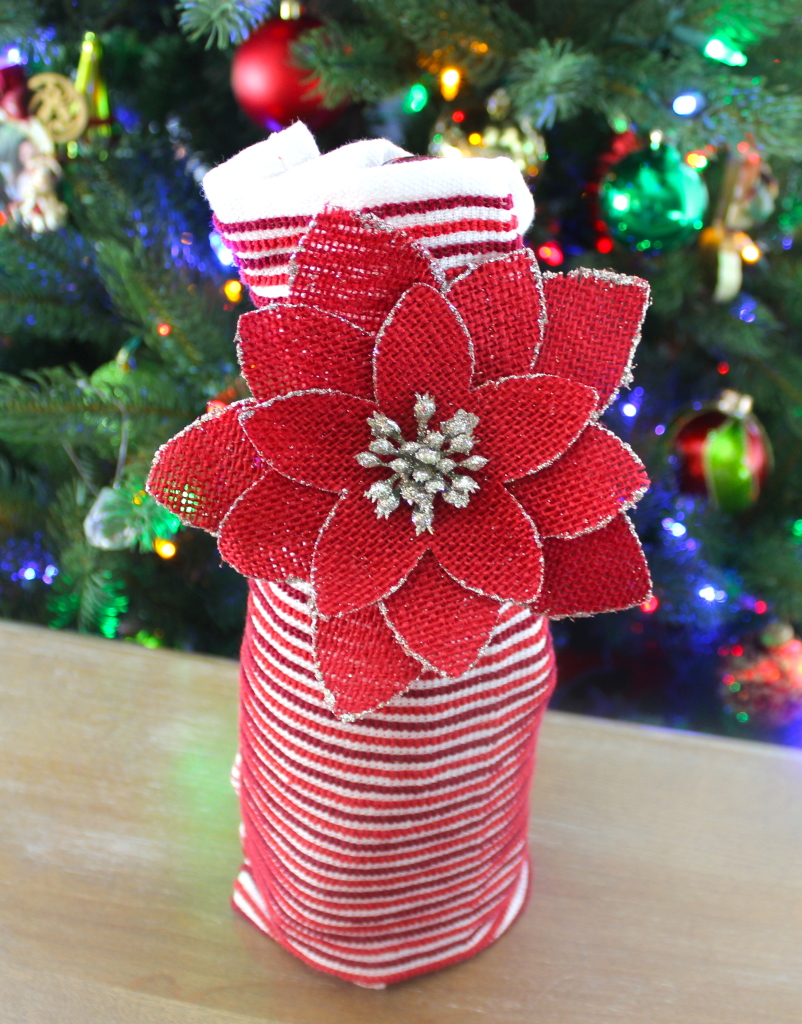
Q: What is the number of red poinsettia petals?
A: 15